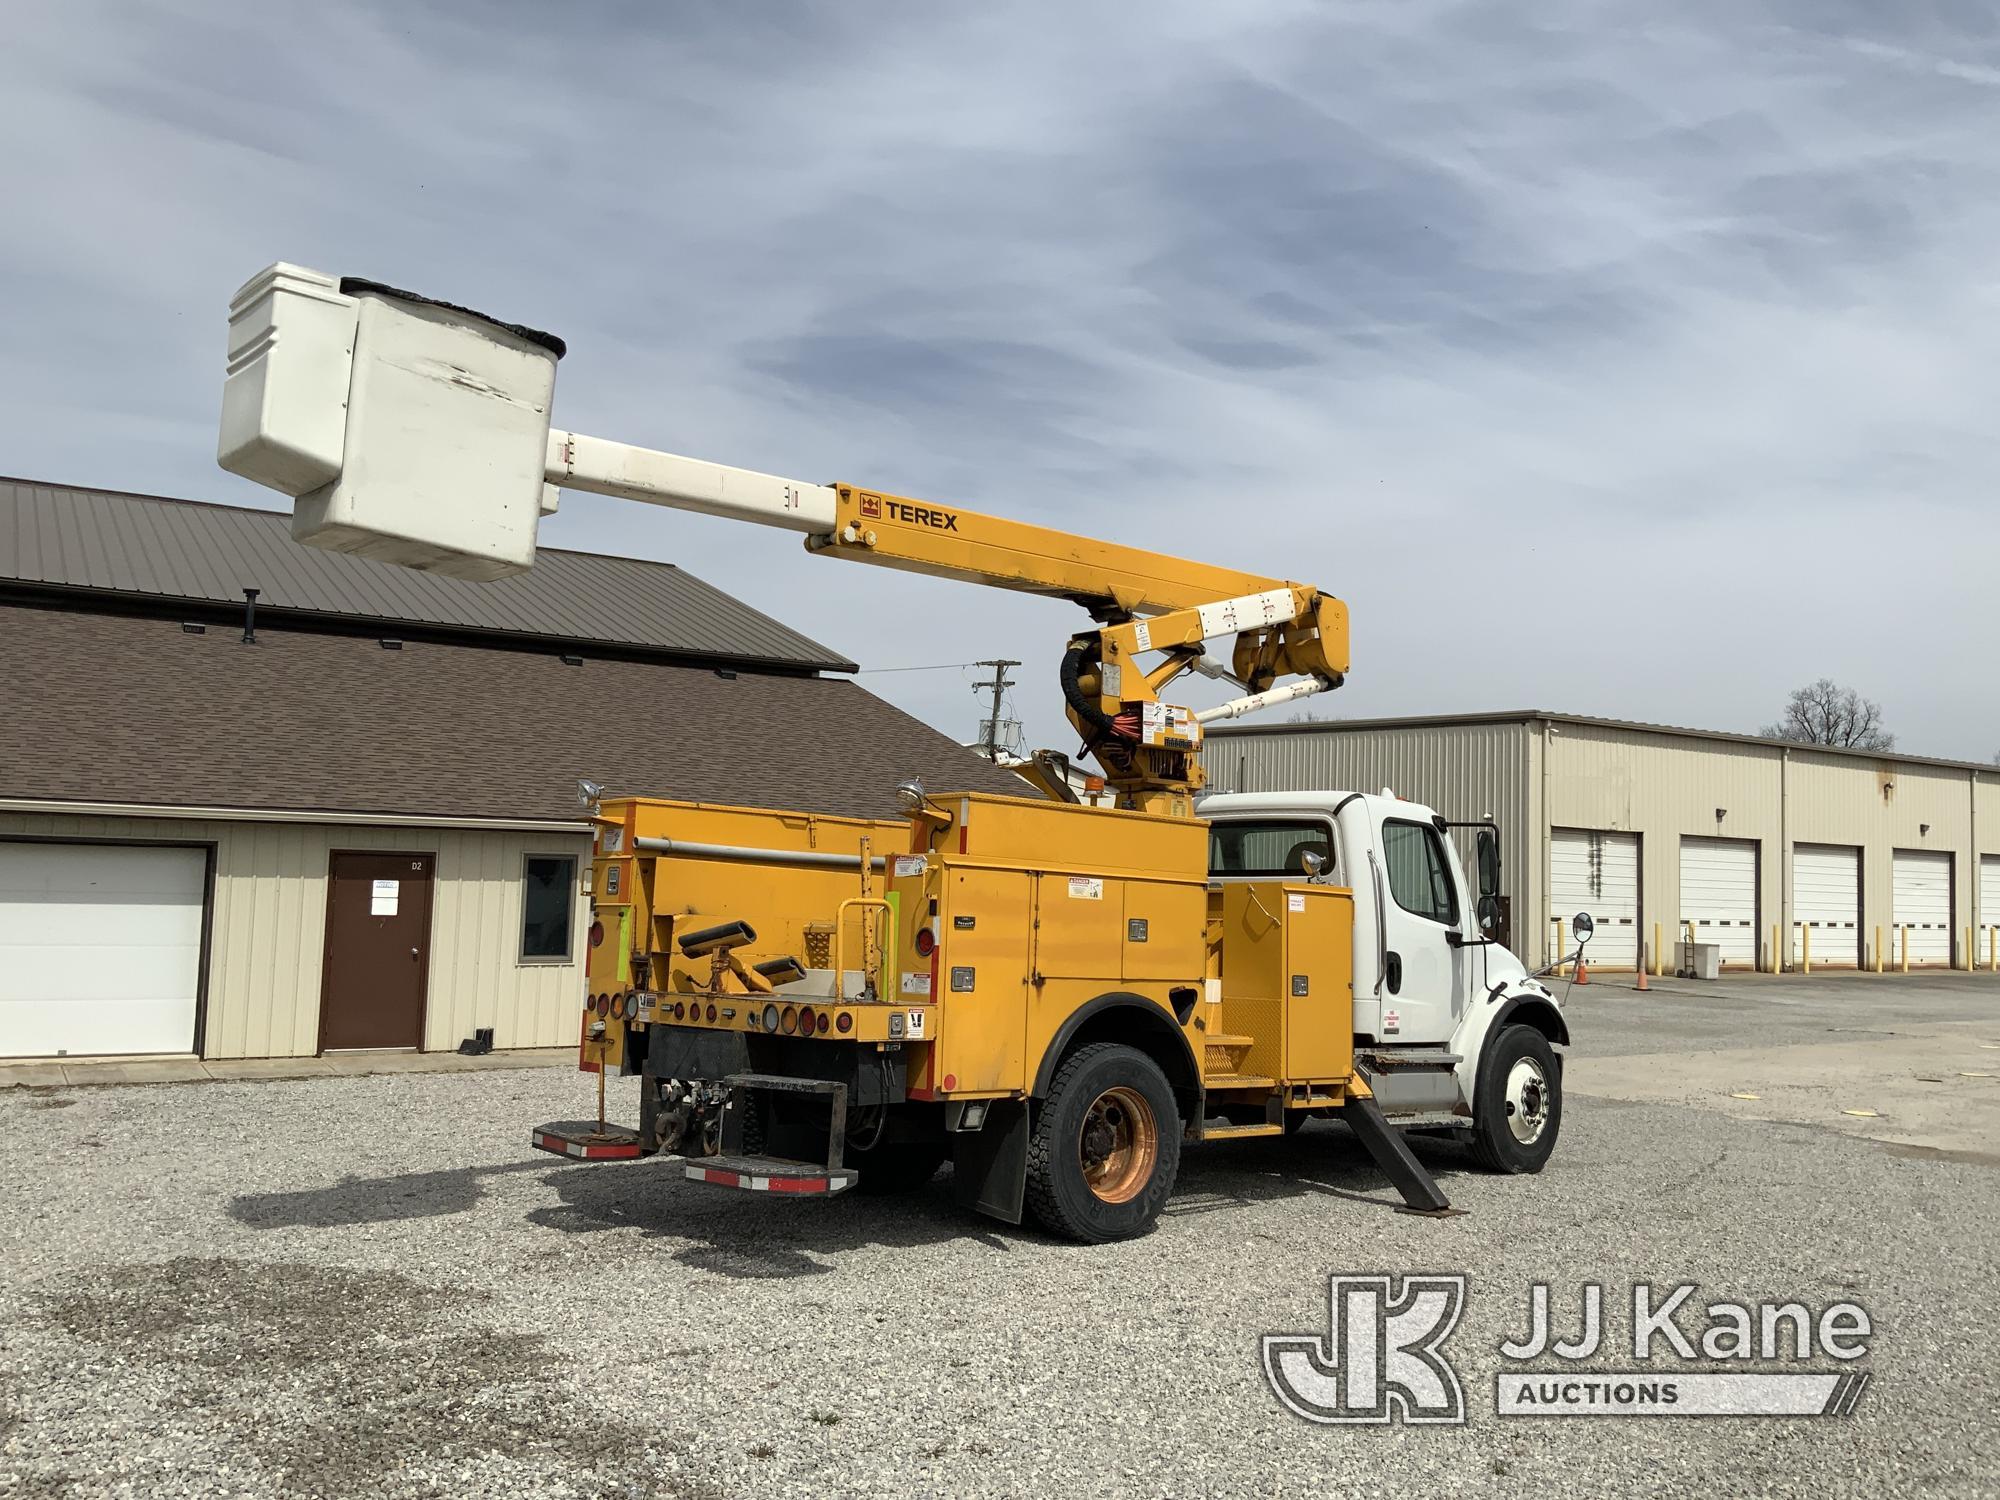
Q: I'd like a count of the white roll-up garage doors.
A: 6